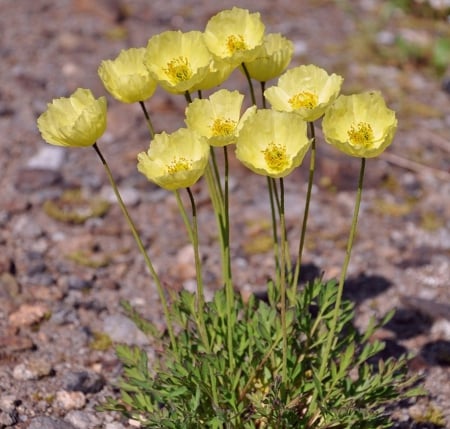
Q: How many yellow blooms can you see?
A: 11